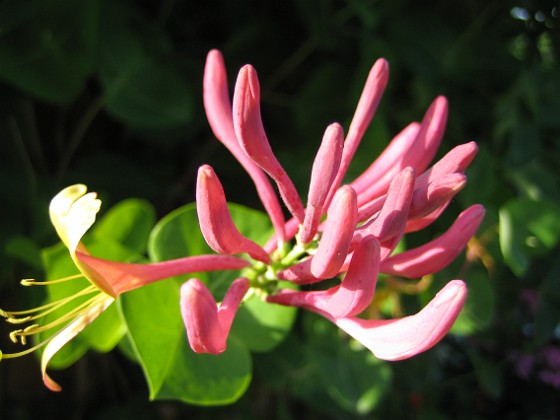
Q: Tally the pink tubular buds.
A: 15